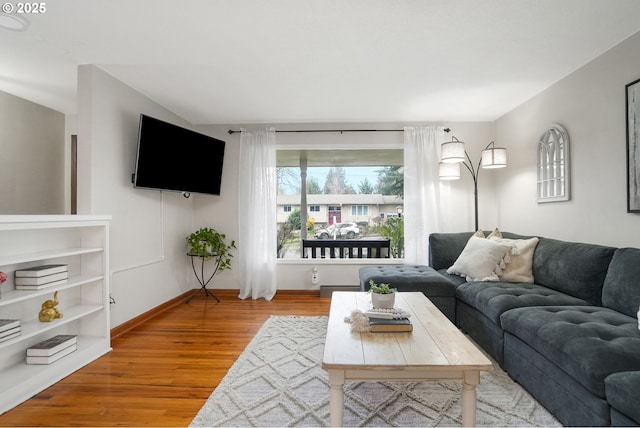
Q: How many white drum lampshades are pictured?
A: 3